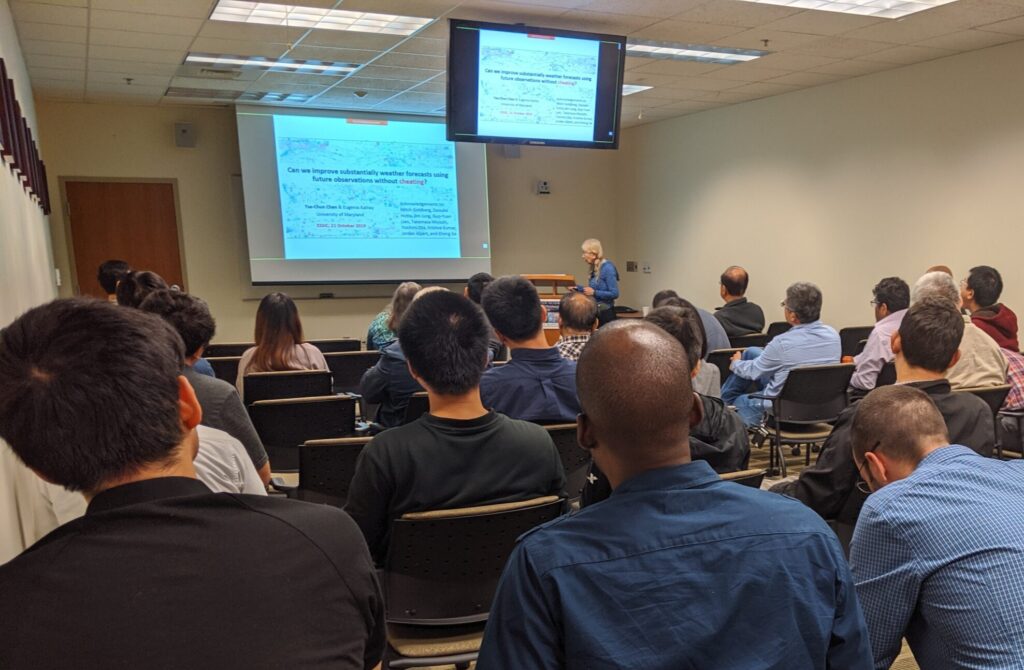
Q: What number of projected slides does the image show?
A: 2